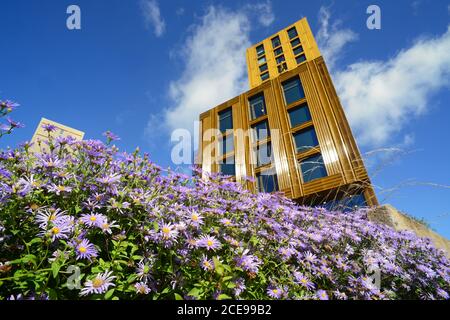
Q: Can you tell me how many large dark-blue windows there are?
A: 11